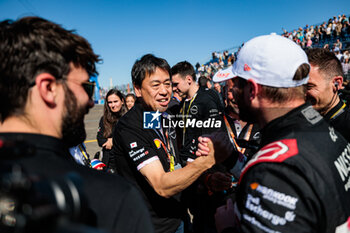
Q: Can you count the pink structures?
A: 0